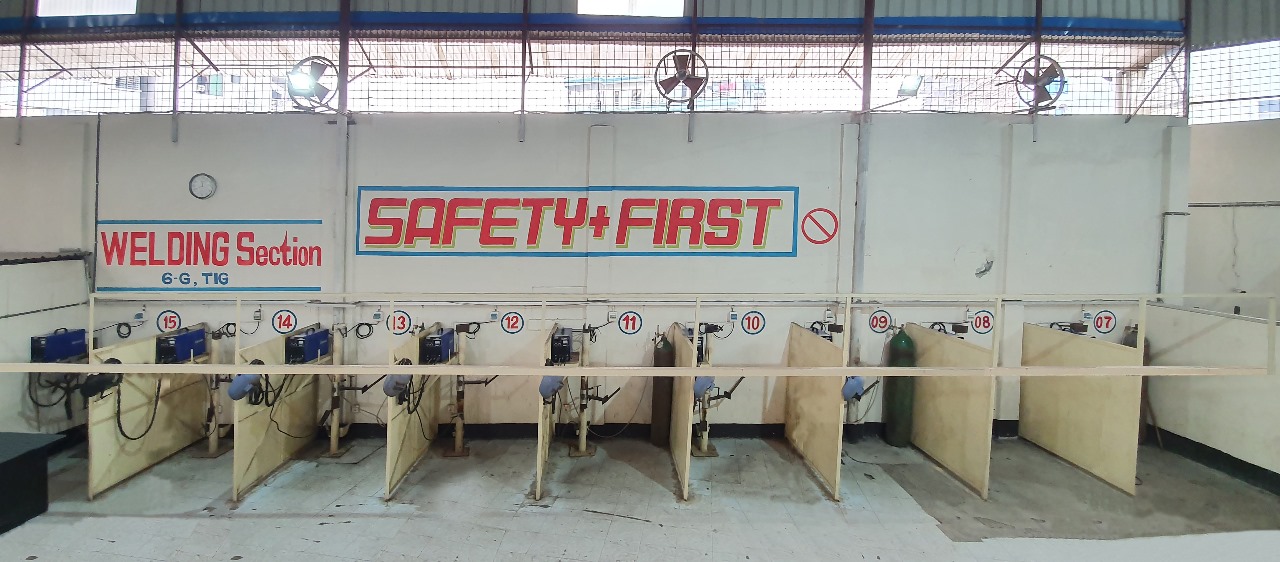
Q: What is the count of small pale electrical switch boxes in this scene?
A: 9